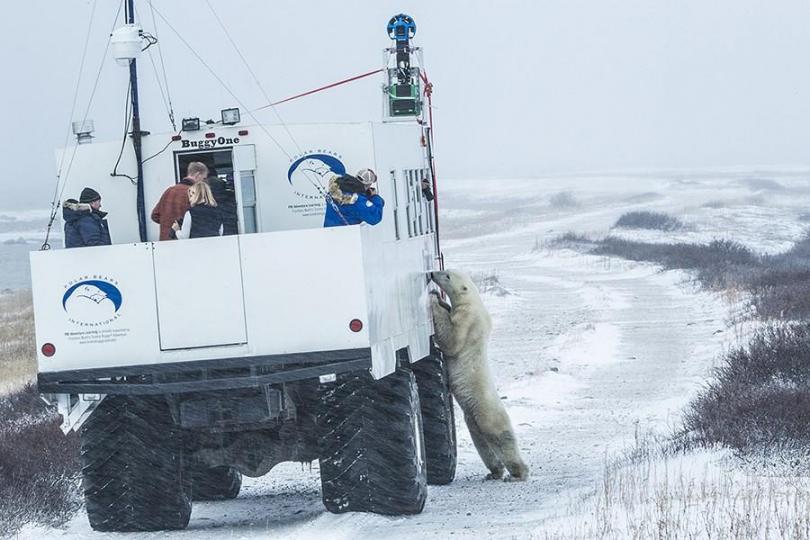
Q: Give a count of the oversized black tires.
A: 4